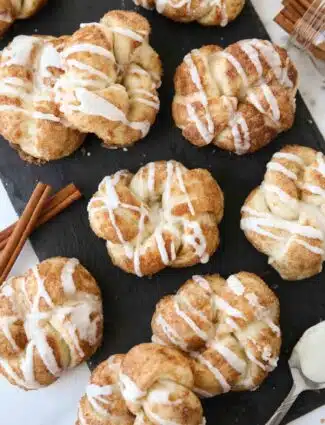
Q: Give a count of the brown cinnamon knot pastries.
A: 10